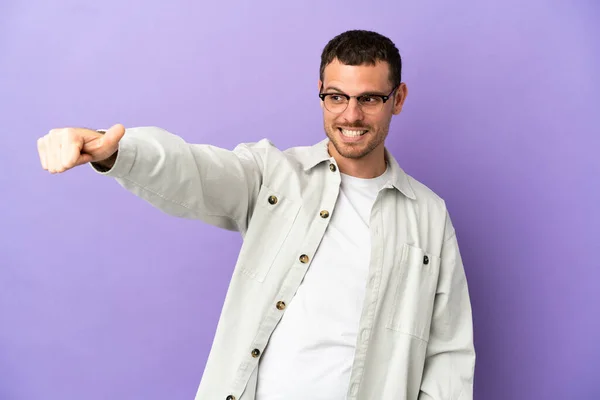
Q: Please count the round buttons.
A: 8